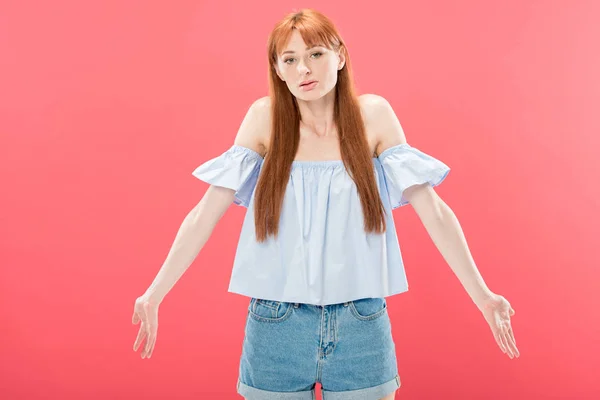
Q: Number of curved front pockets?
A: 2